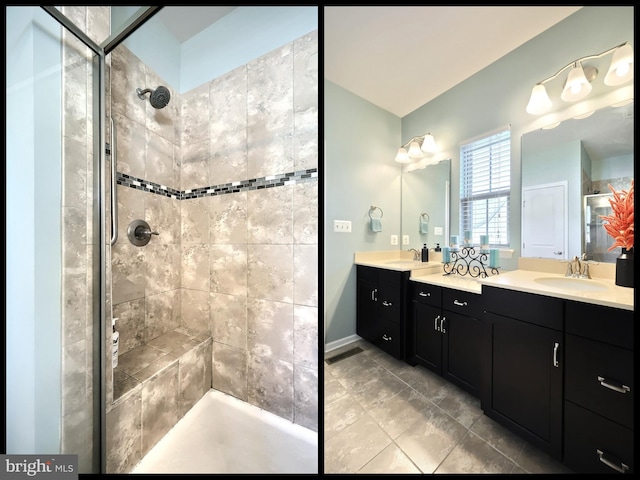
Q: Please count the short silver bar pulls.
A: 10